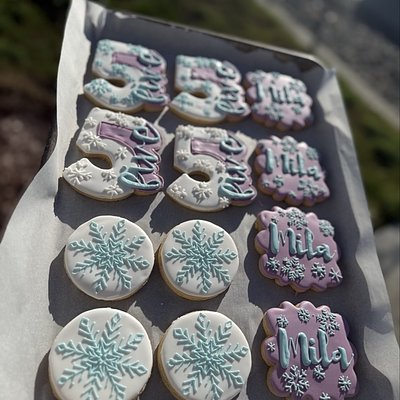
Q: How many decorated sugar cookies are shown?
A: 12